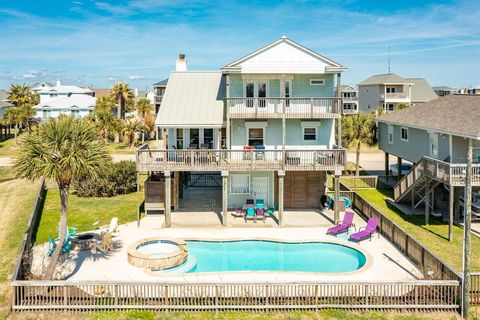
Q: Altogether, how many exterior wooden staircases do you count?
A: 1